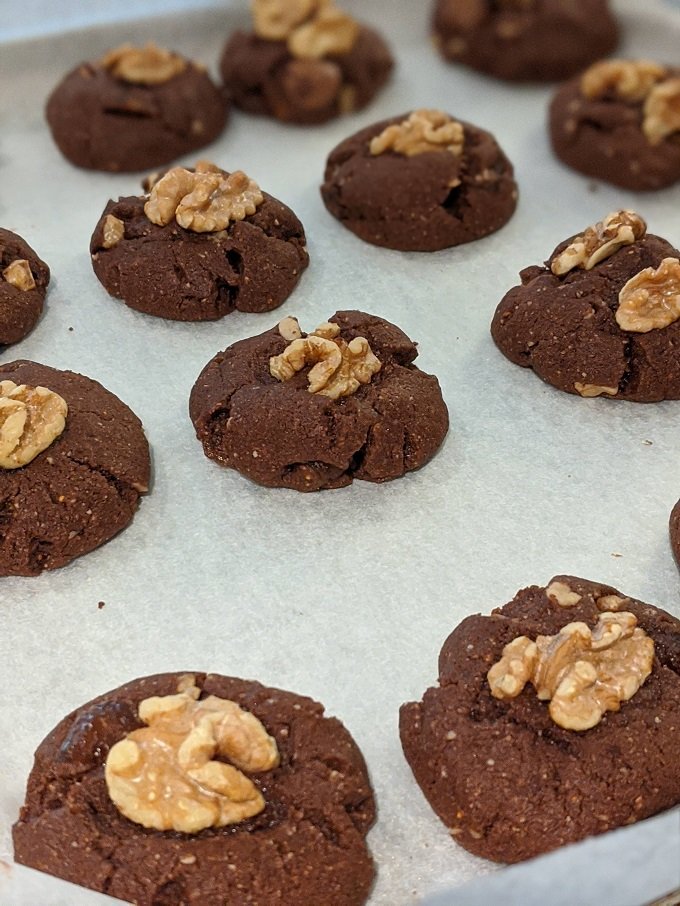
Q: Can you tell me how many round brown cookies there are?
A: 13